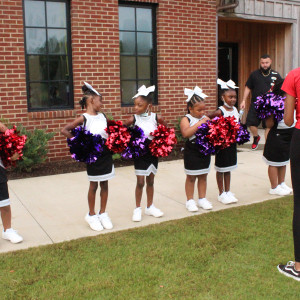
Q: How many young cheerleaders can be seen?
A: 6